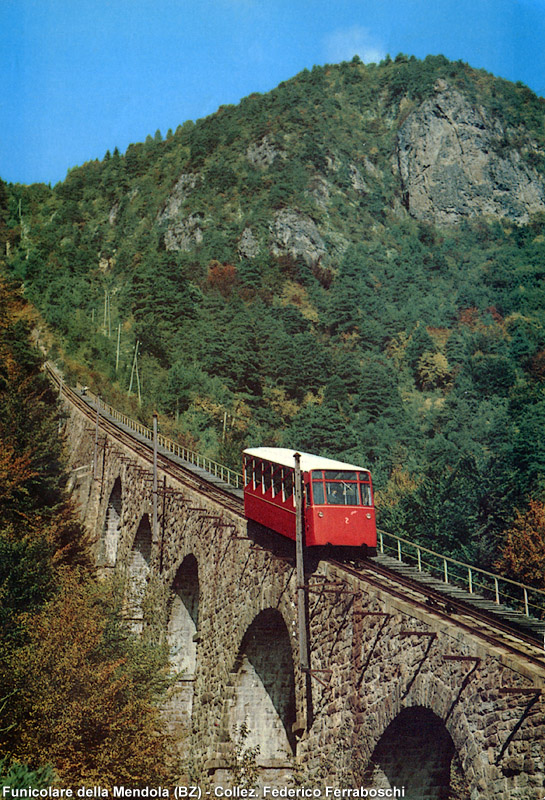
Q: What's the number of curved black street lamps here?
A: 0